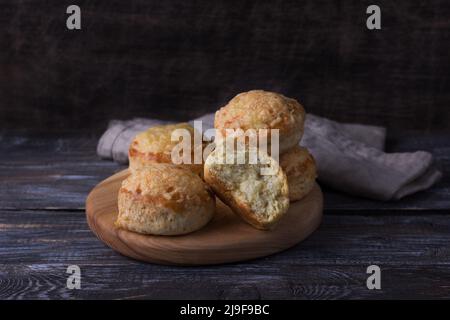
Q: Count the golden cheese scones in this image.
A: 5